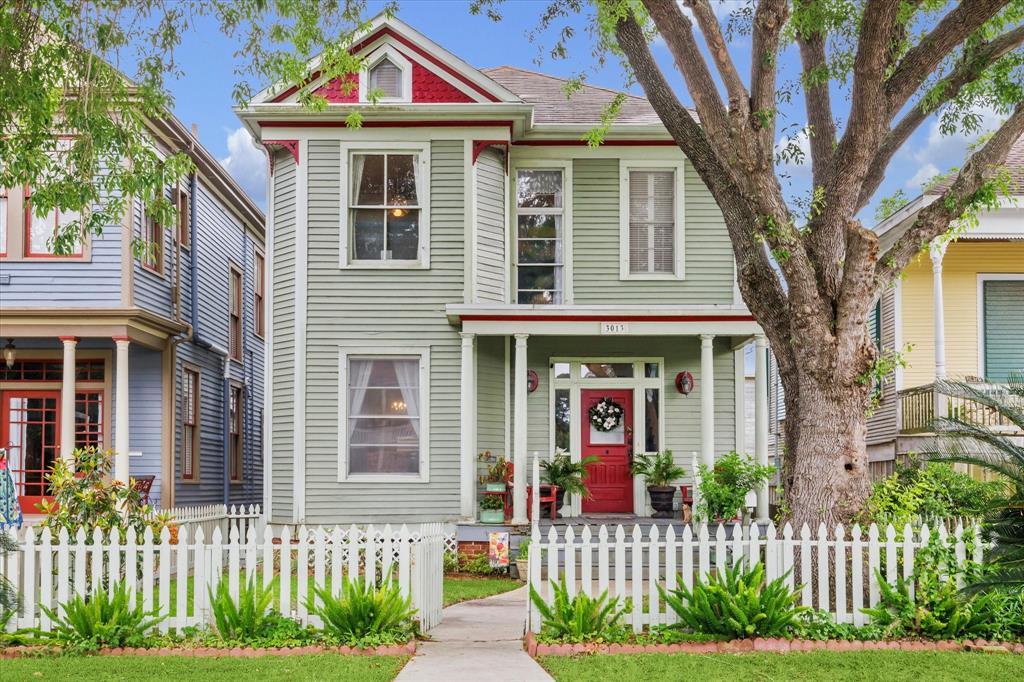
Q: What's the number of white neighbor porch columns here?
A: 3